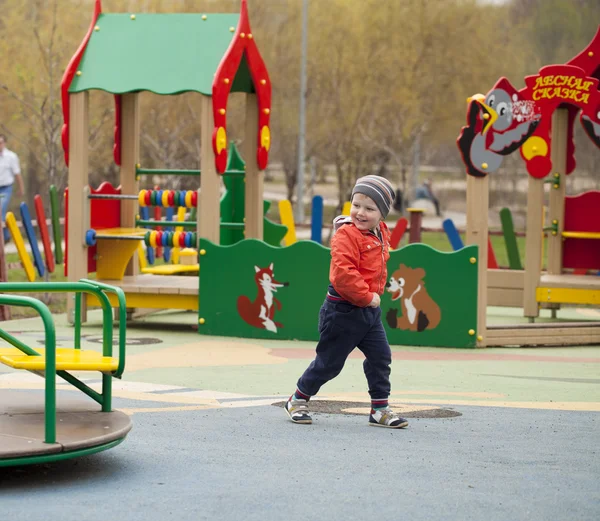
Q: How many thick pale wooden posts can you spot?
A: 7